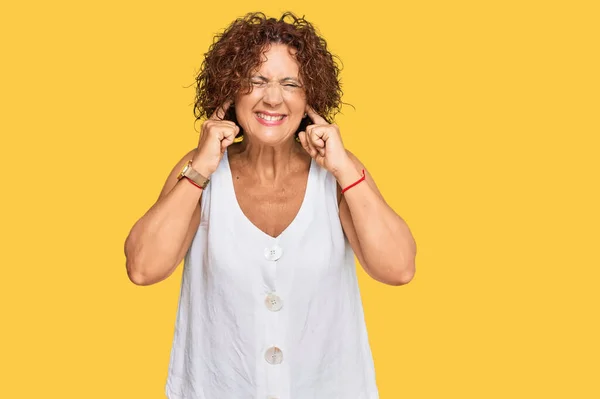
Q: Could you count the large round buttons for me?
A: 3